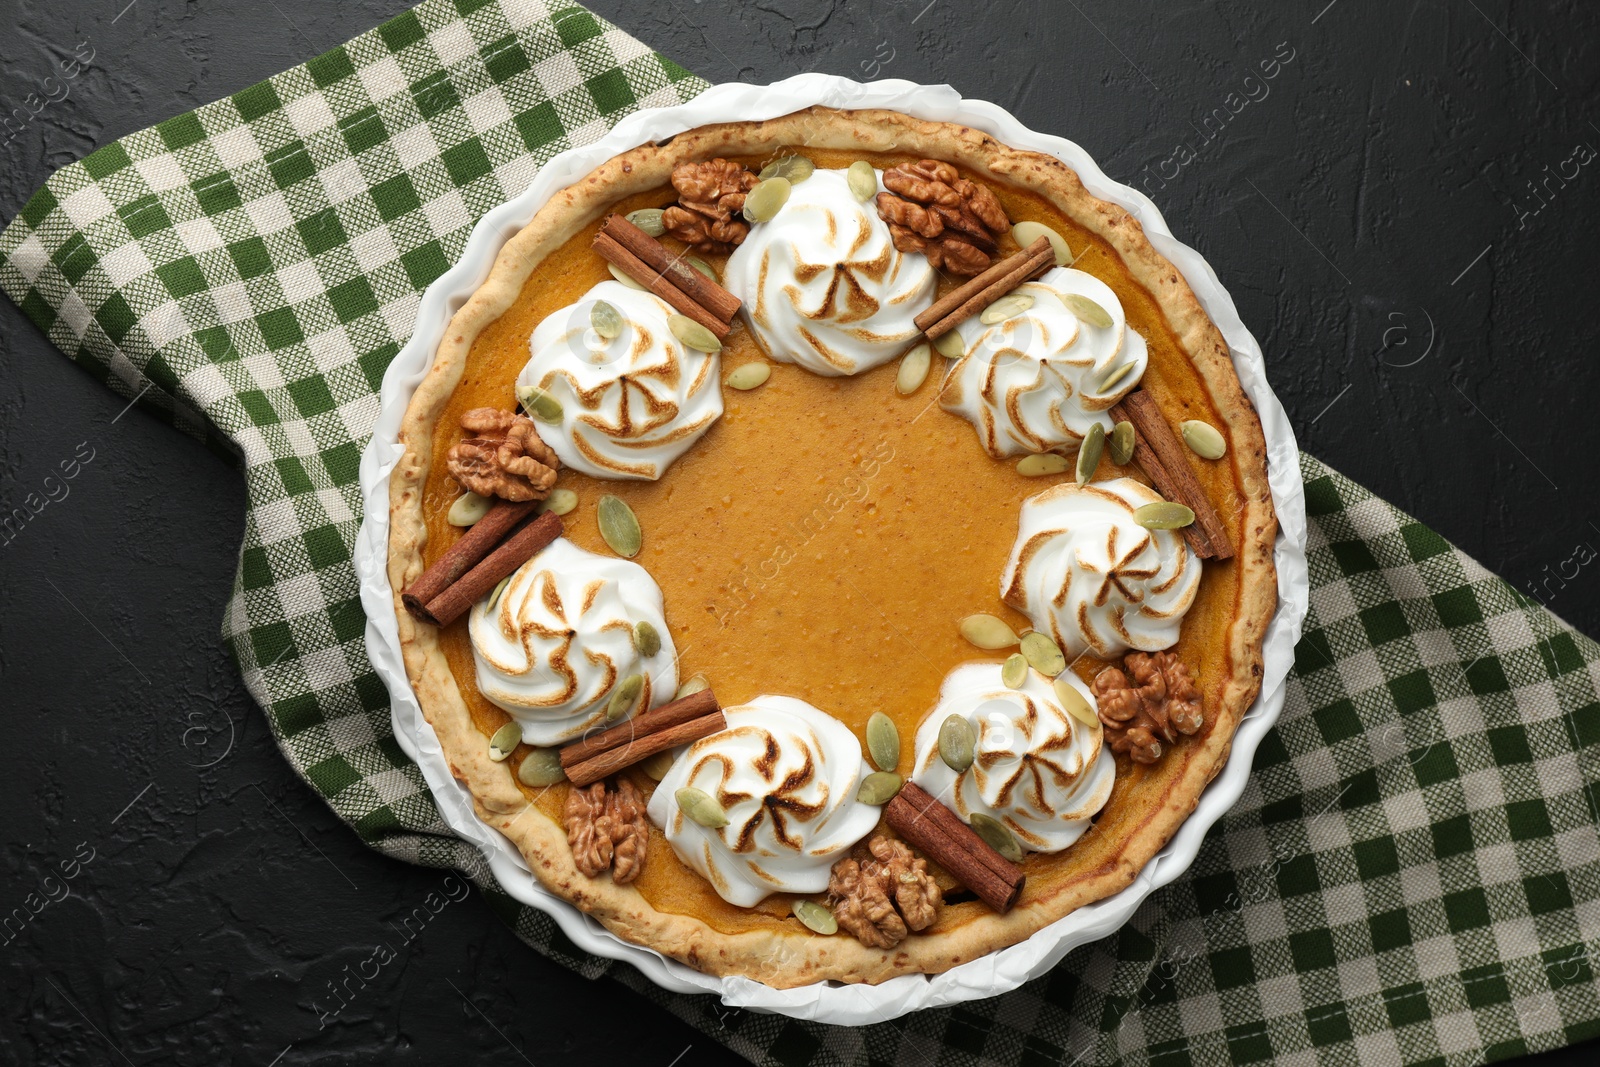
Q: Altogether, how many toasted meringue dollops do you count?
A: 7